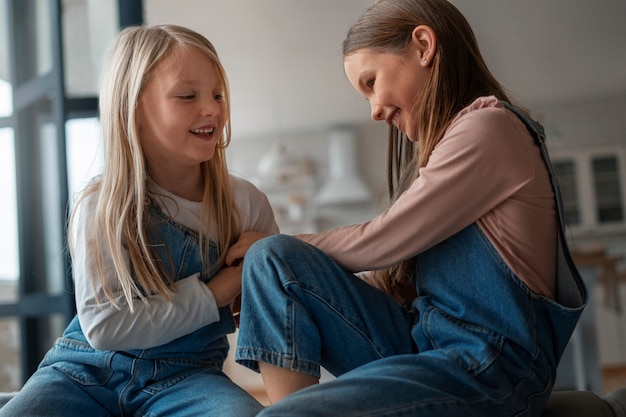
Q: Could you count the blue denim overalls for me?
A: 2